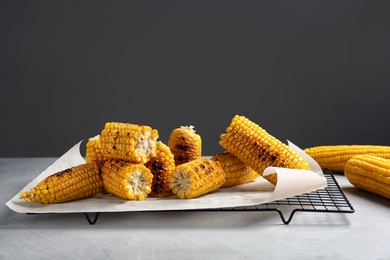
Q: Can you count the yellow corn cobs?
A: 11